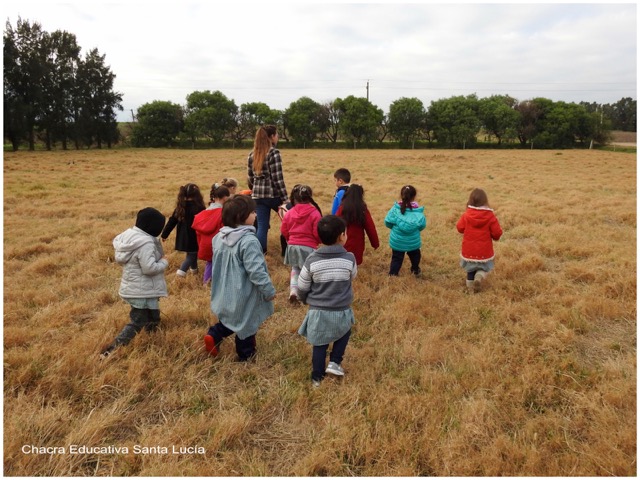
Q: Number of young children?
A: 11